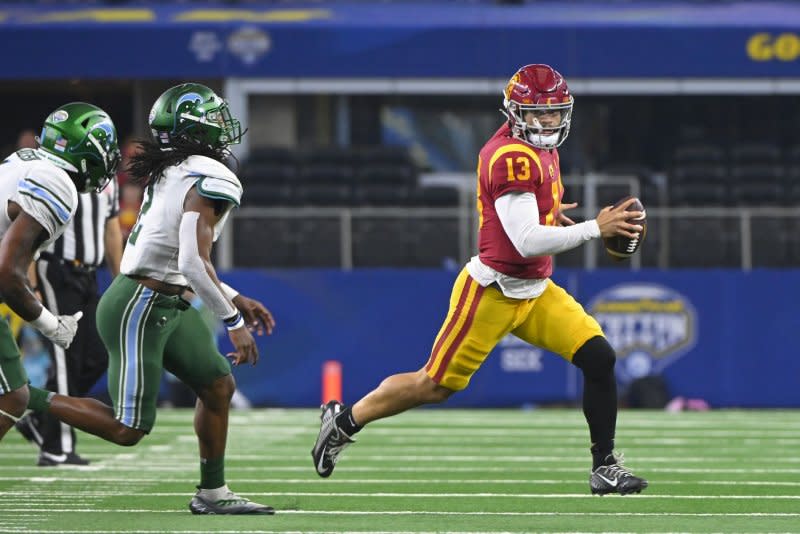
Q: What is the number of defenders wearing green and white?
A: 2